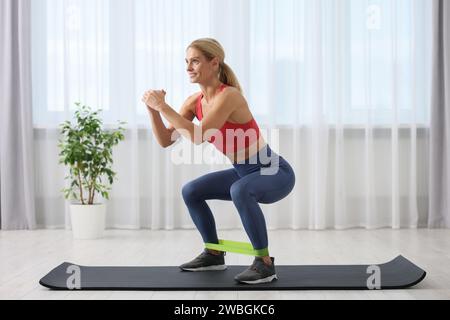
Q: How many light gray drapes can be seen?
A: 2